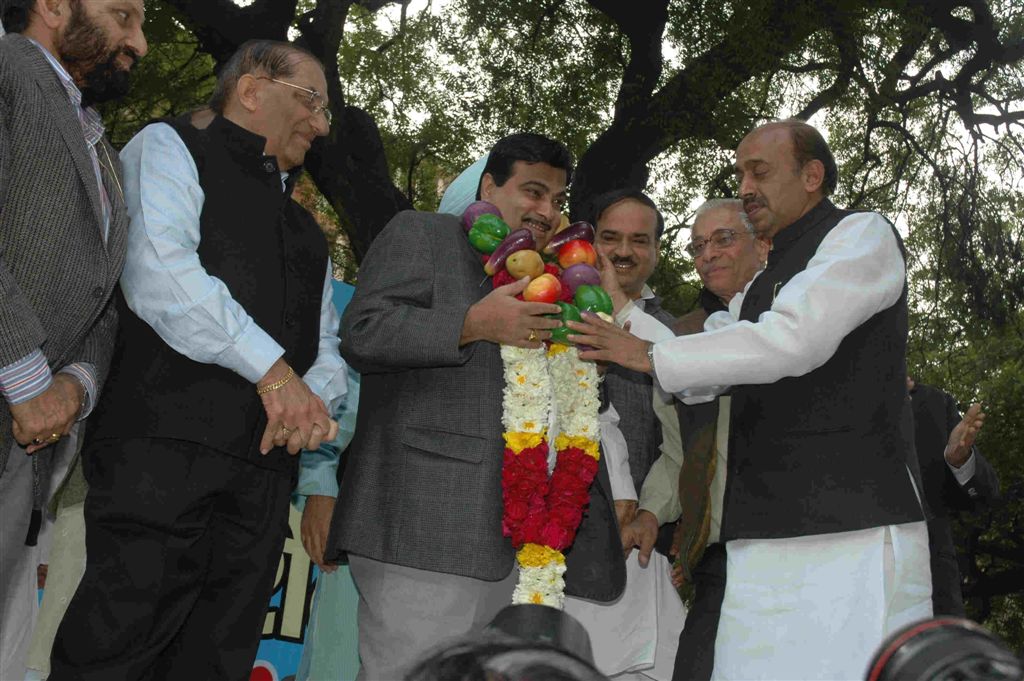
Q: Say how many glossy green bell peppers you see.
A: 3